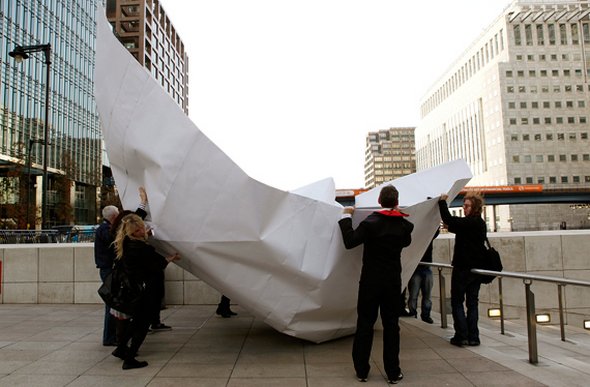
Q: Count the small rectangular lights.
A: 3